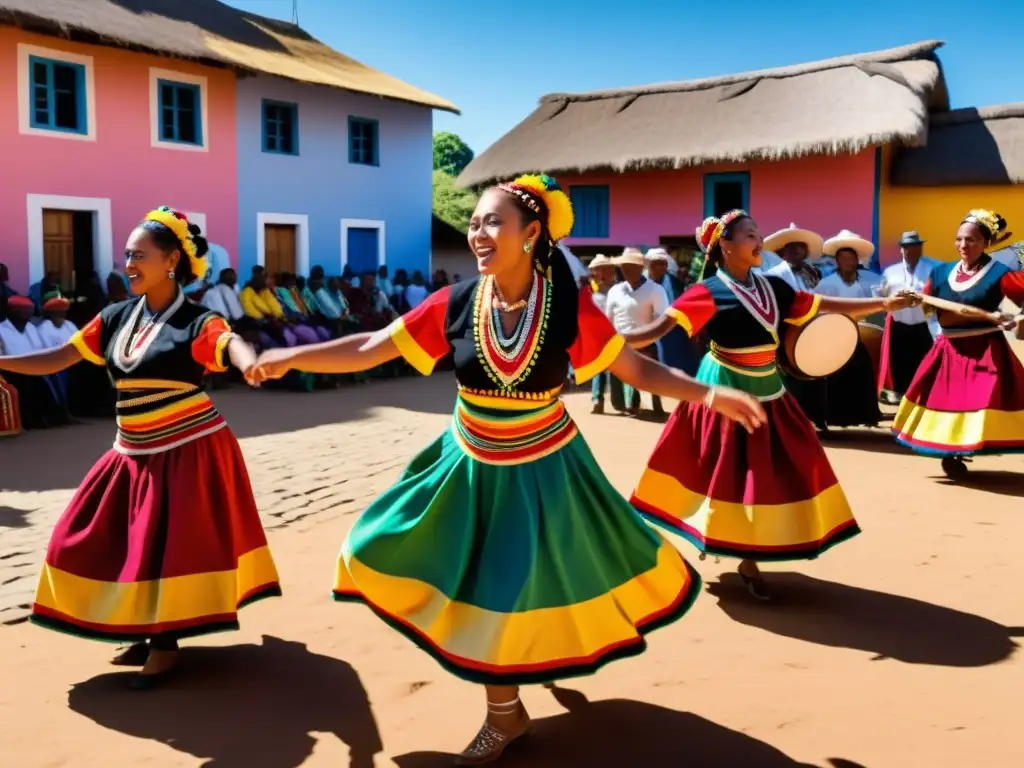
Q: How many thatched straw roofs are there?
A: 3